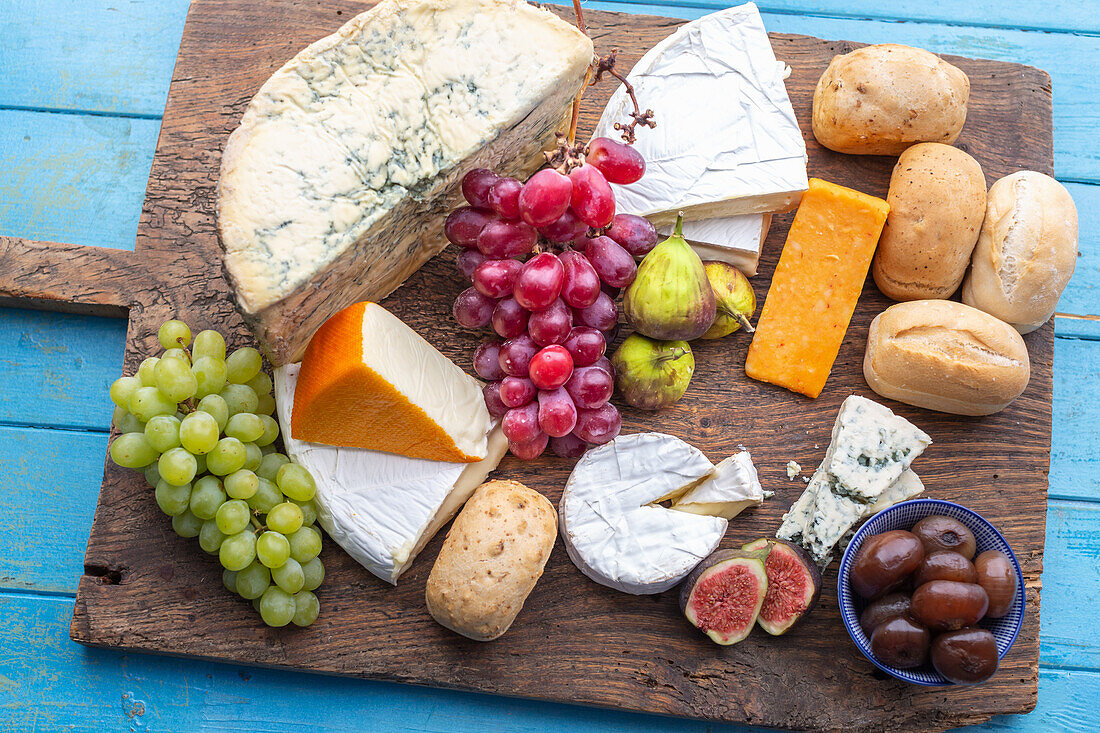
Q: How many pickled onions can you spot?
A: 8